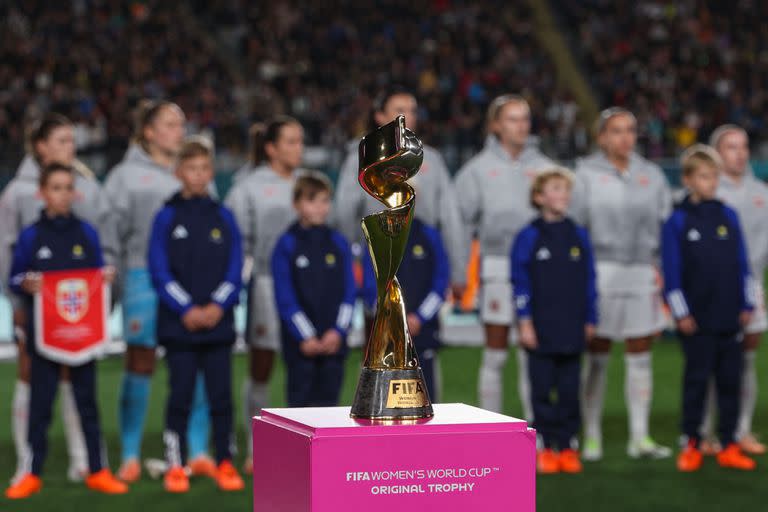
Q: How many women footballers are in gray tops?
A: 7